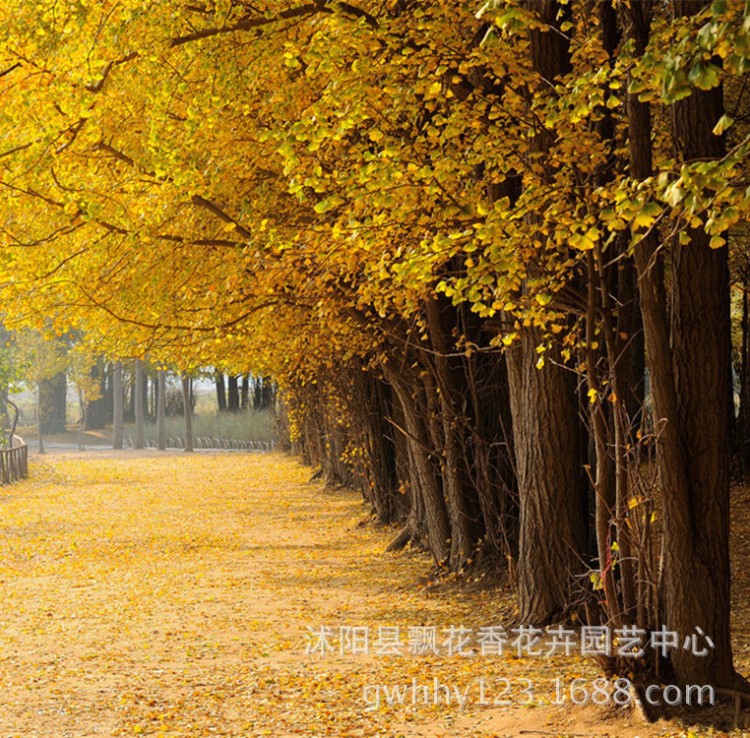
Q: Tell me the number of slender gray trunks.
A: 4